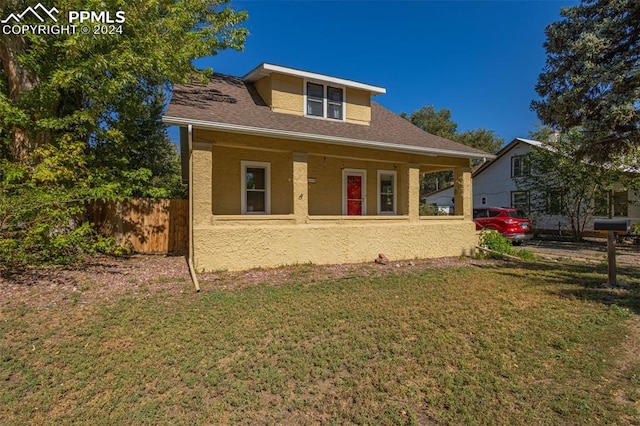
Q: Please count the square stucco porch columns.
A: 4